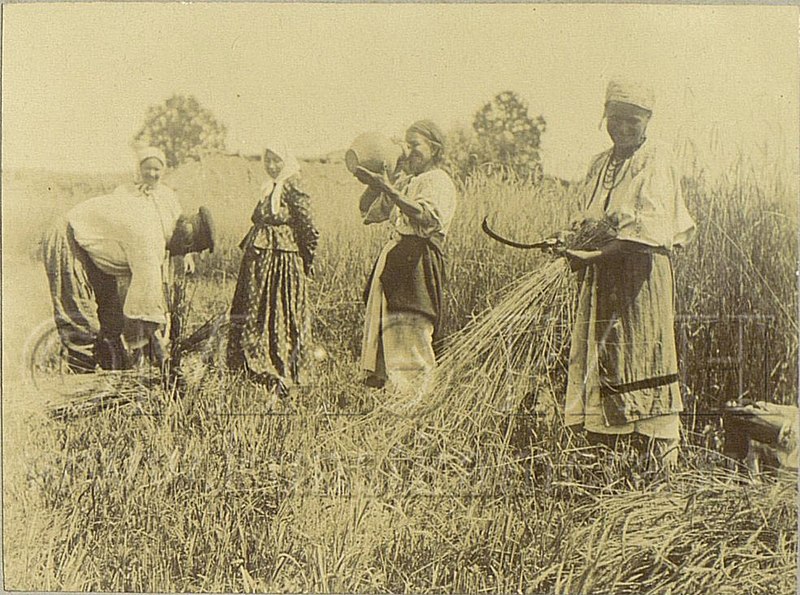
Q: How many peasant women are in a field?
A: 5